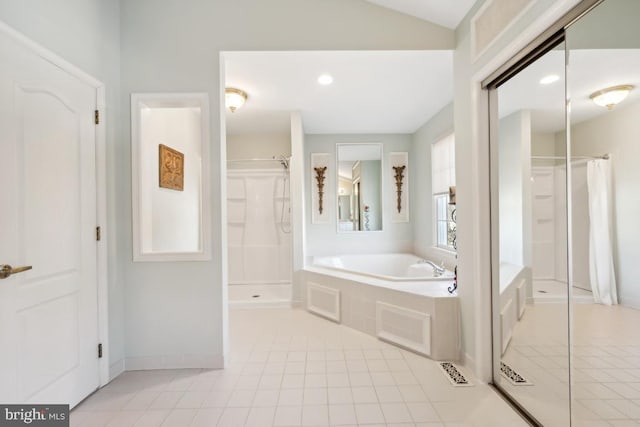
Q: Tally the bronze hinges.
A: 3